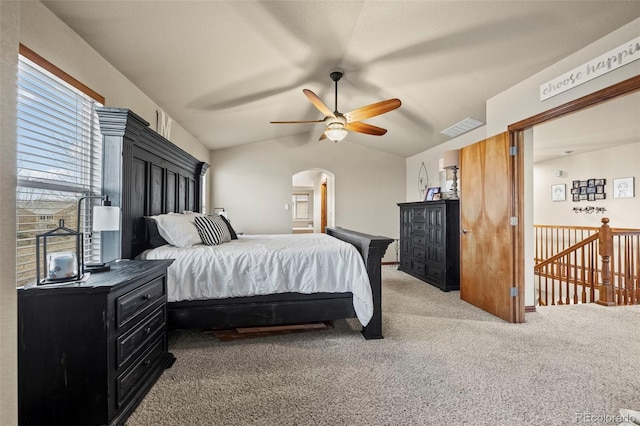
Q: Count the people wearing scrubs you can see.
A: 0